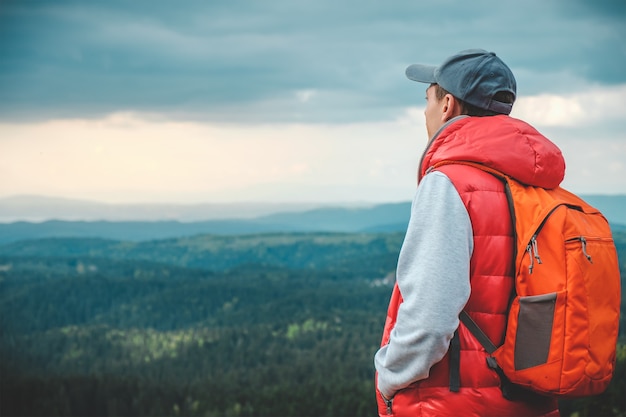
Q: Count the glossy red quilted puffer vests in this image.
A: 1